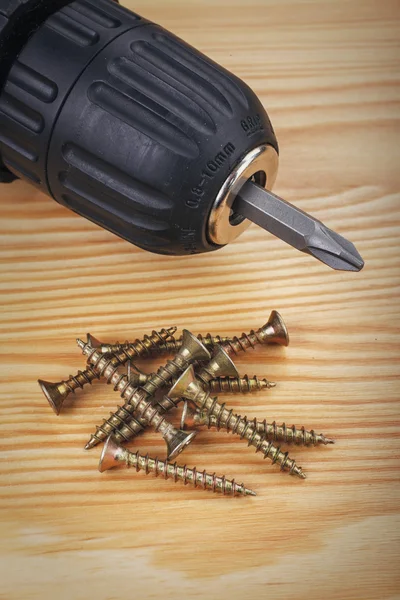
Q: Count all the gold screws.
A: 10